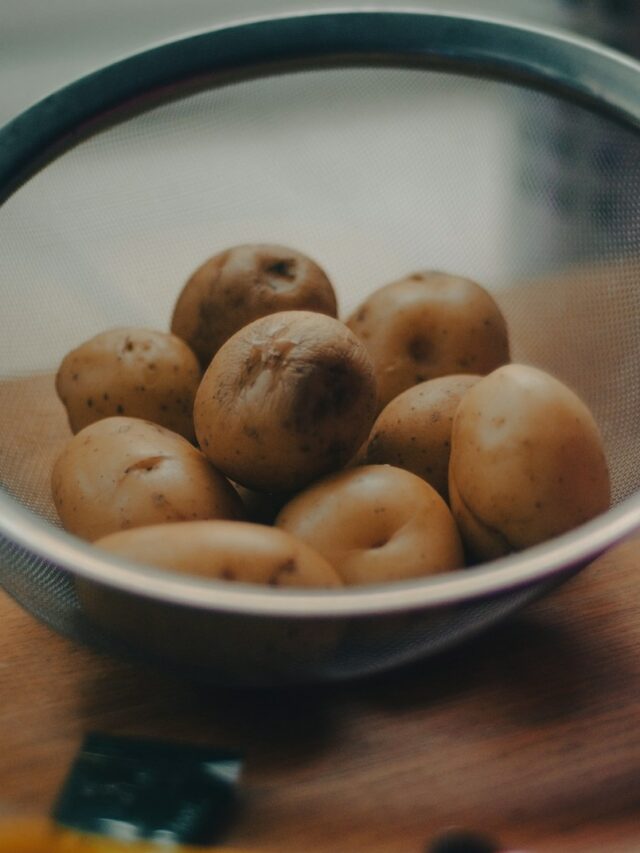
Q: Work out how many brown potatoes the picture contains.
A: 9